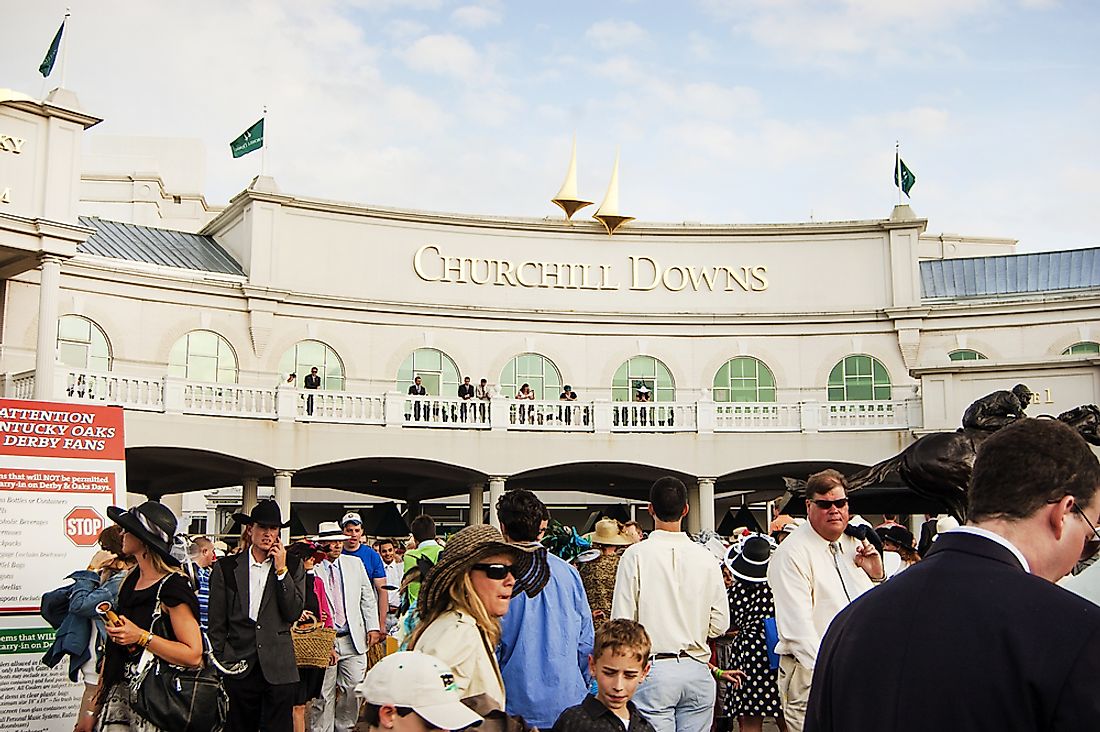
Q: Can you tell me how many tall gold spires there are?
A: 2